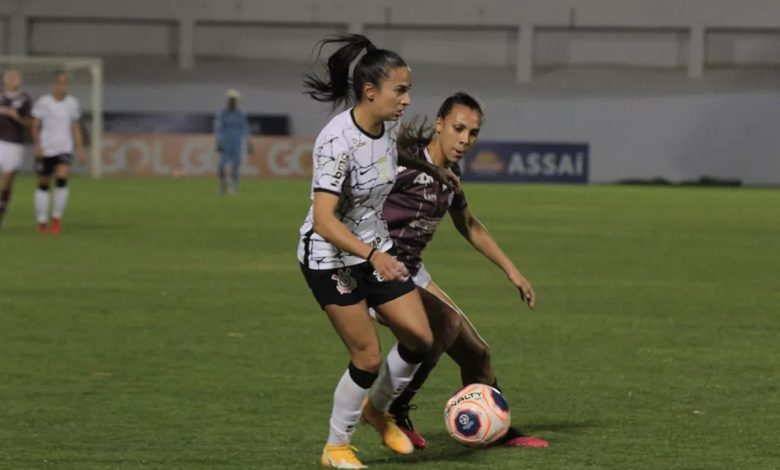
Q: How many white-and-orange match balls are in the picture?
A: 1